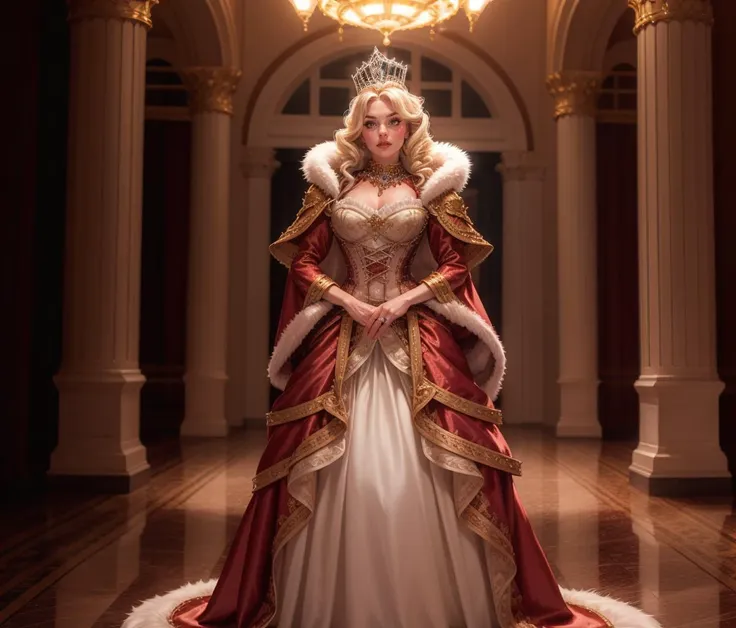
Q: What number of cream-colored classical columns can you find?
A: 6